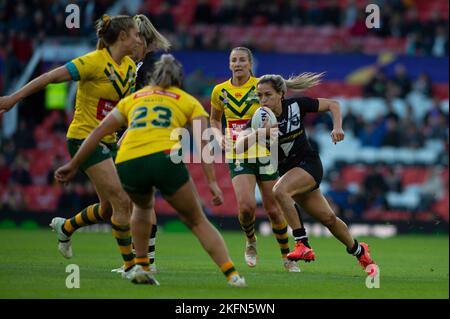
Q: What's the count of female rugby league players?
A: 5